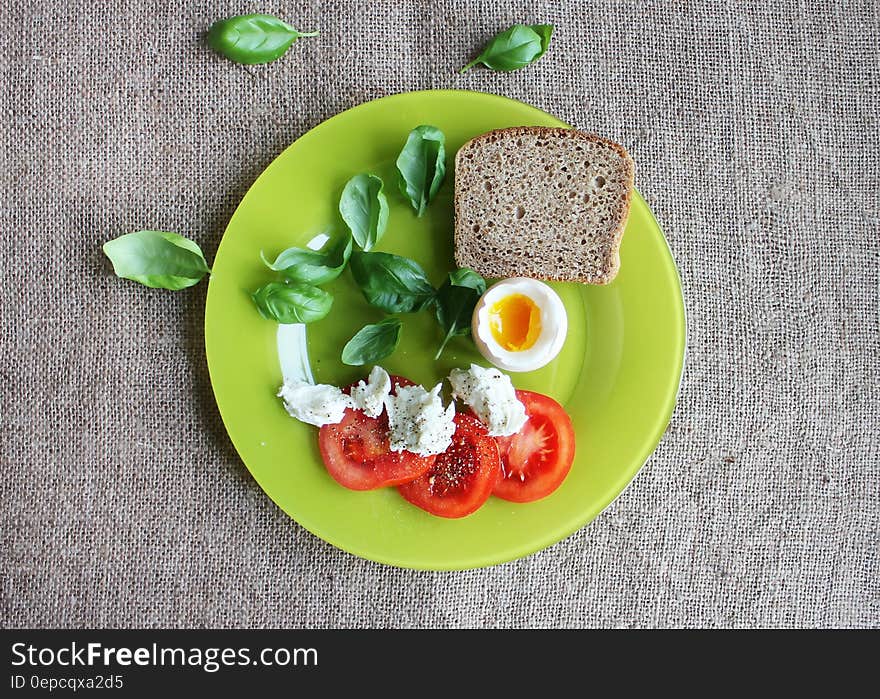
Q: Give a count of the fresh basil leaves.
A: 10